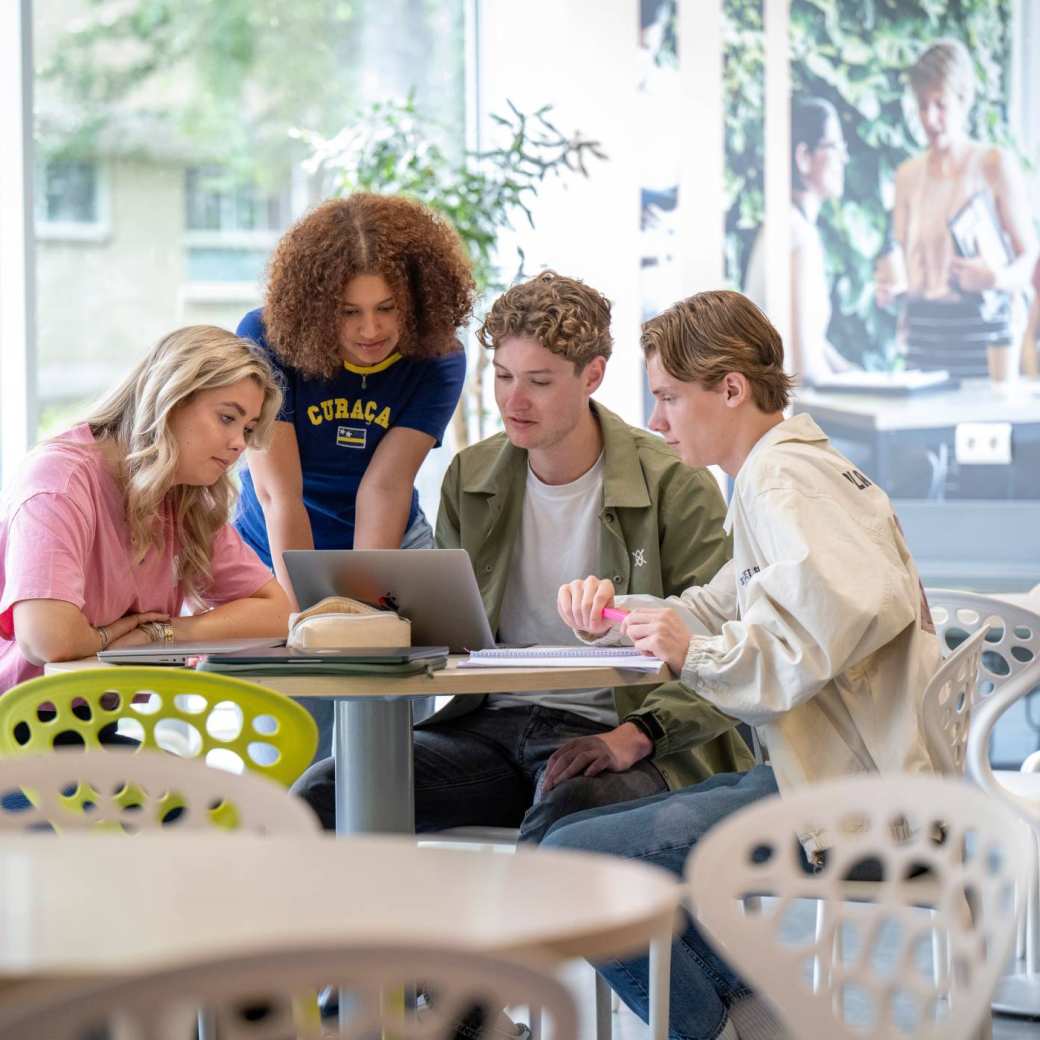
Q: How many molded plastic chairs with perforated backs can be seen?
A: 6